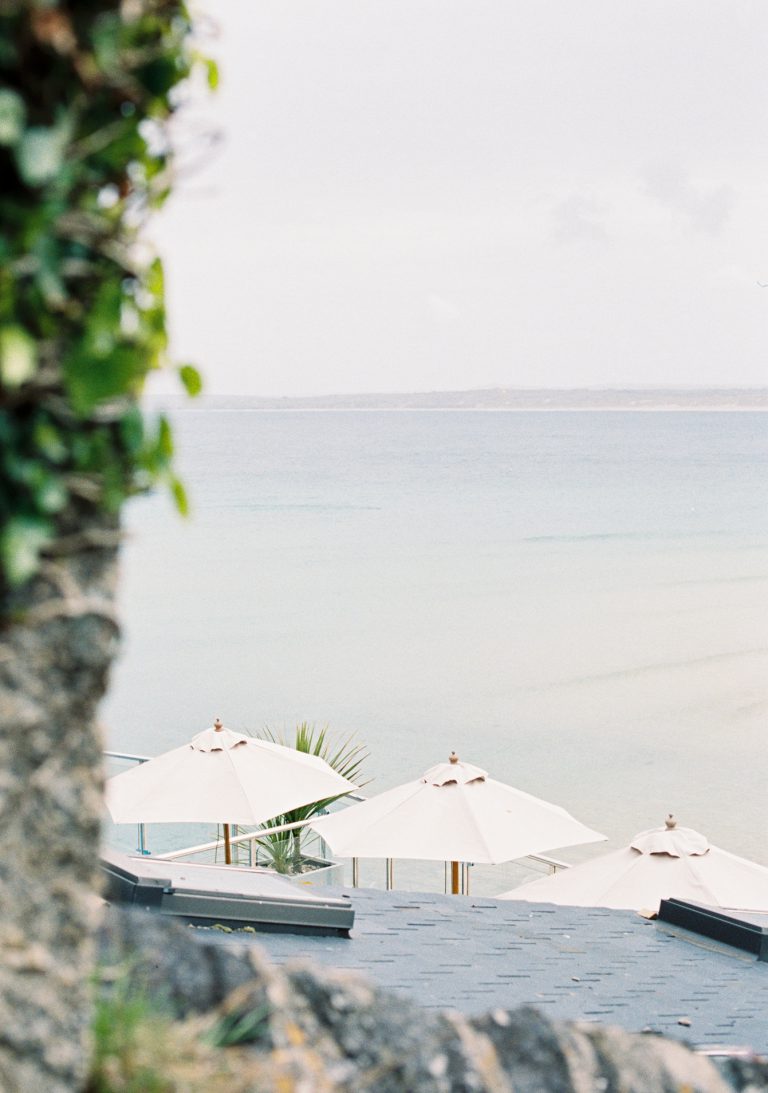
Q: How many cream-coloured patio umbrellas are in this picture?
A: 3